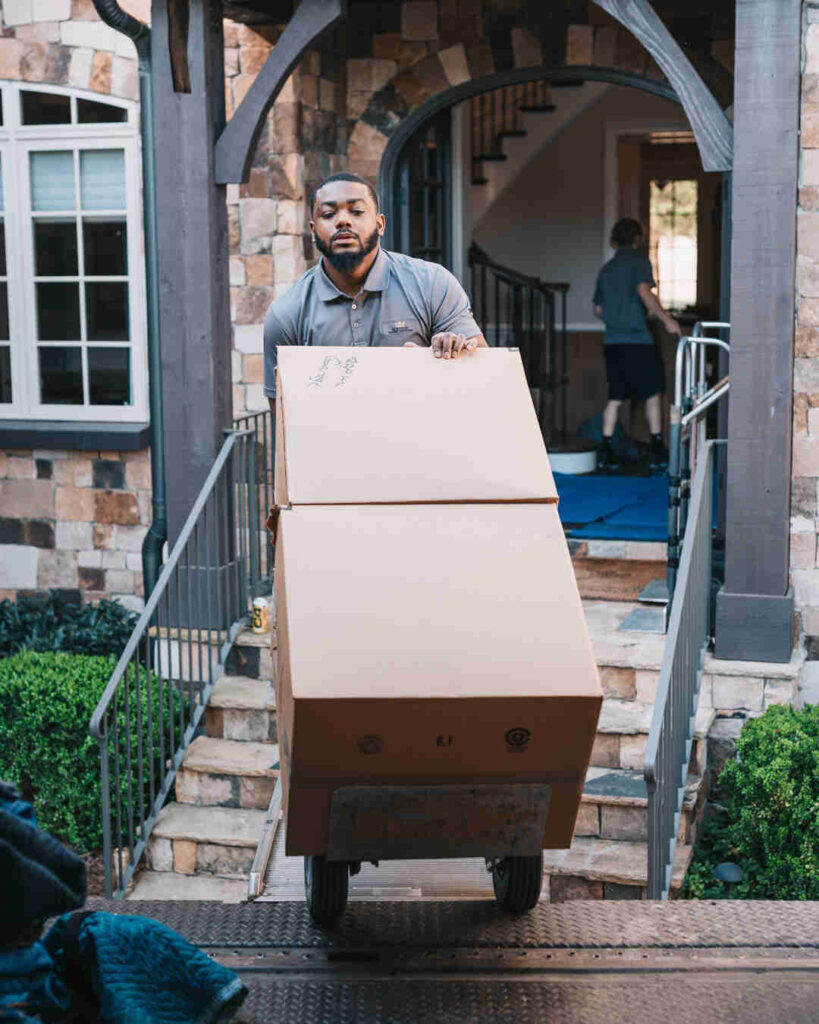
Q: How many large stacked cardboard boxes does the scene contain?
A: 2